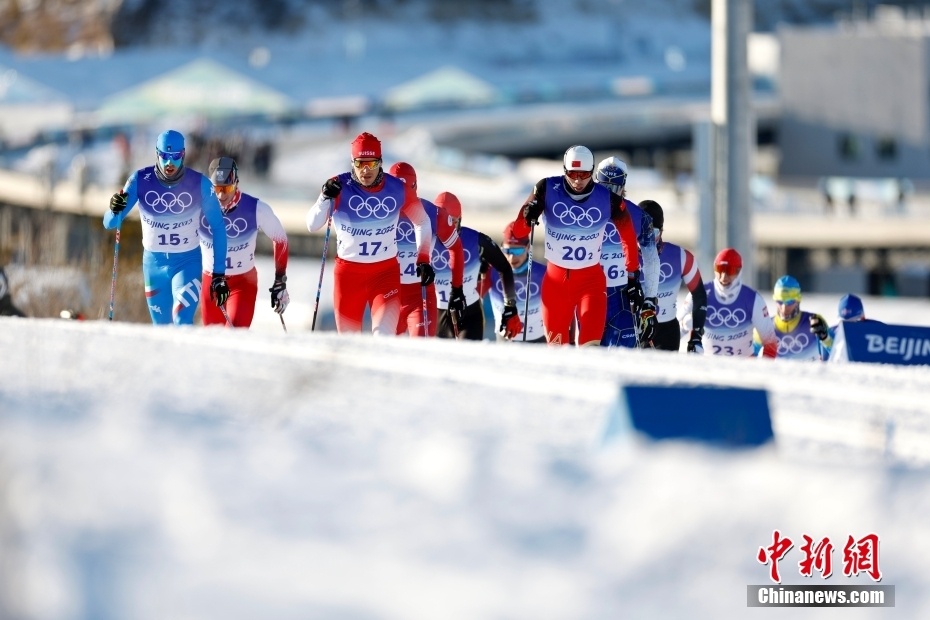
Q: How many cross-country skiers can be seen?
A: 12